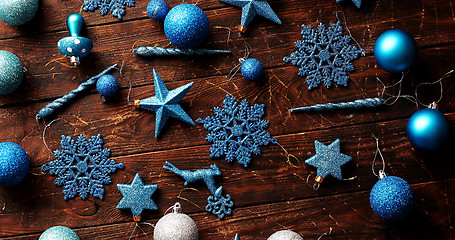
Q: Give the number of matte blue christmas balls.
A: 2